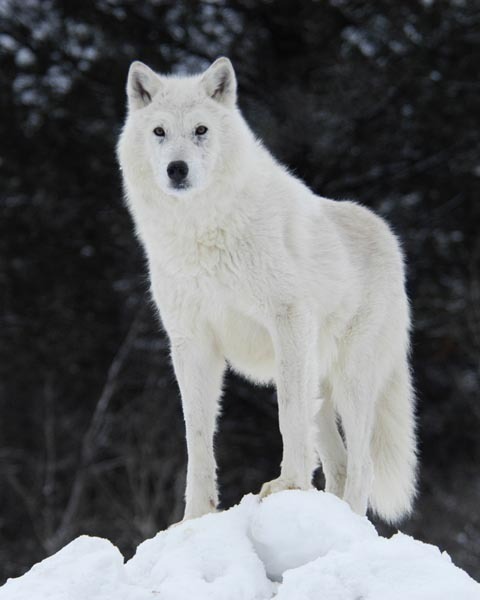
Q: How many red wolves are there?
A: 0